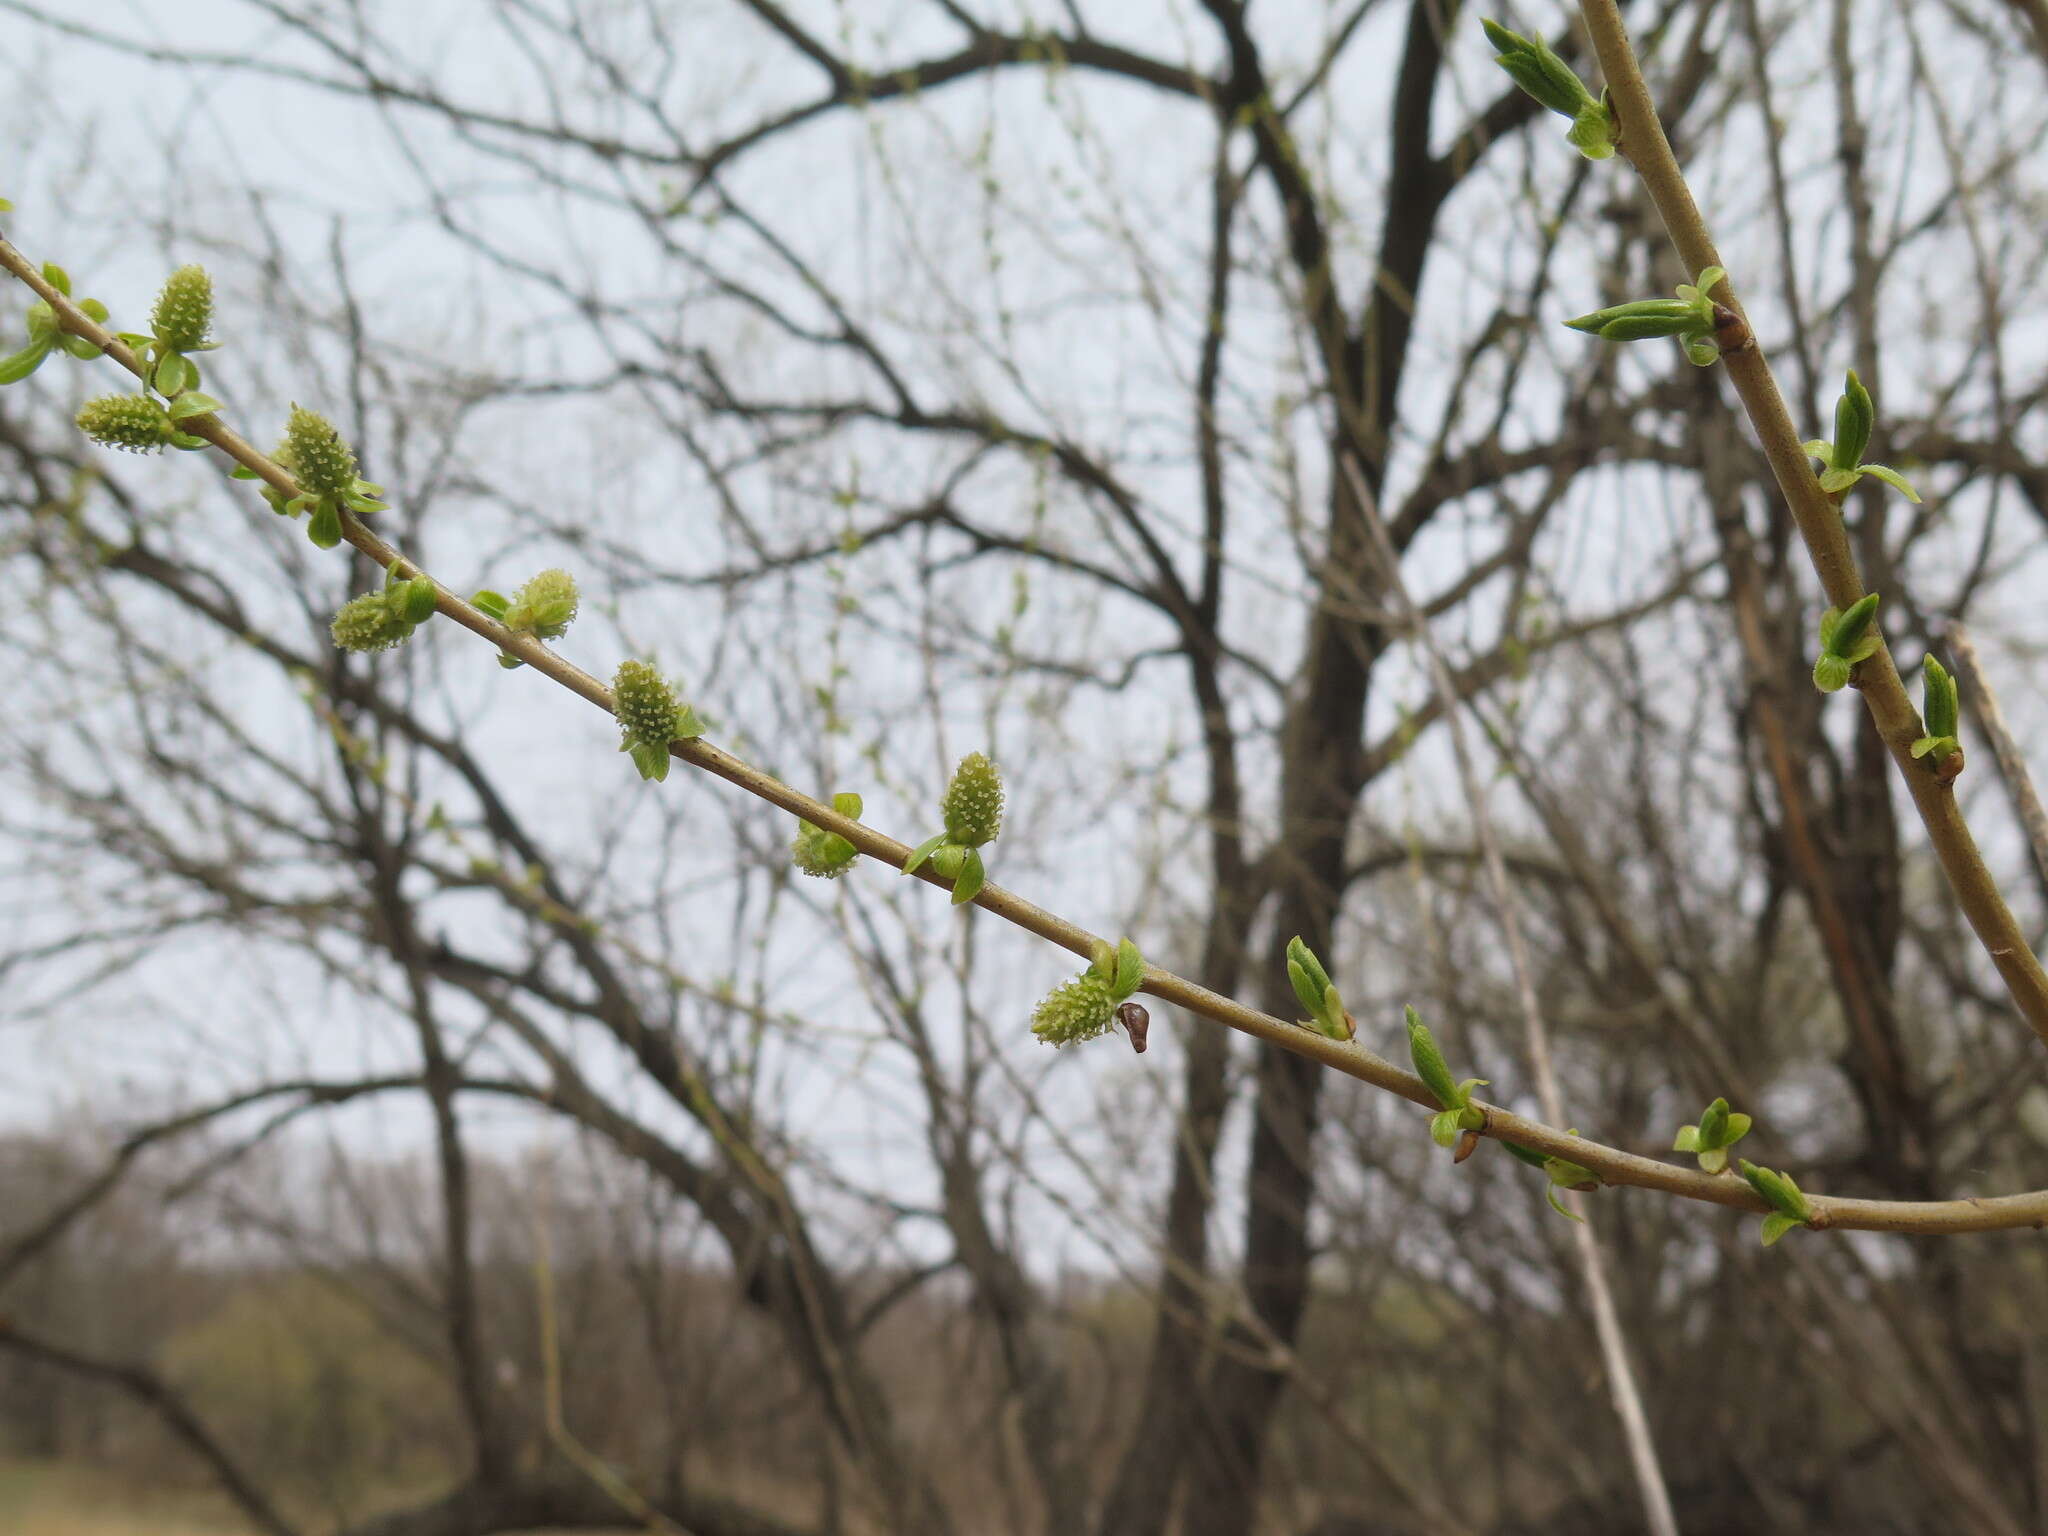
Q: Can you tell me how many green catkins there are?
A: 9